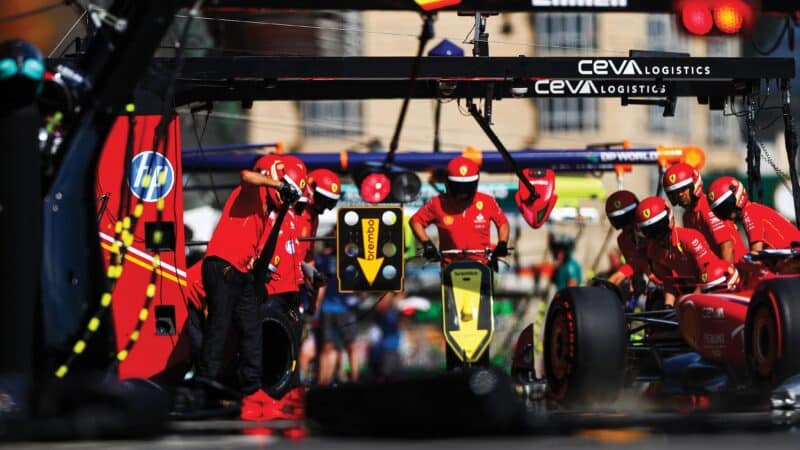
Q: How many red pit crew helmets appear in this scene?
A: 9